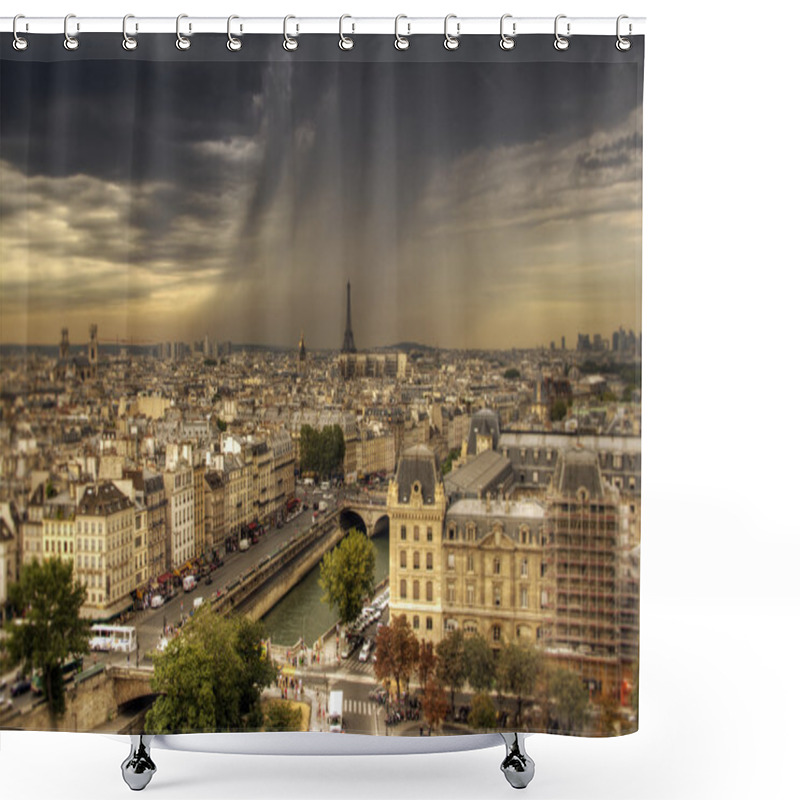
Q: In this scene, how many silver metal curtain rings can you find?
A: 12